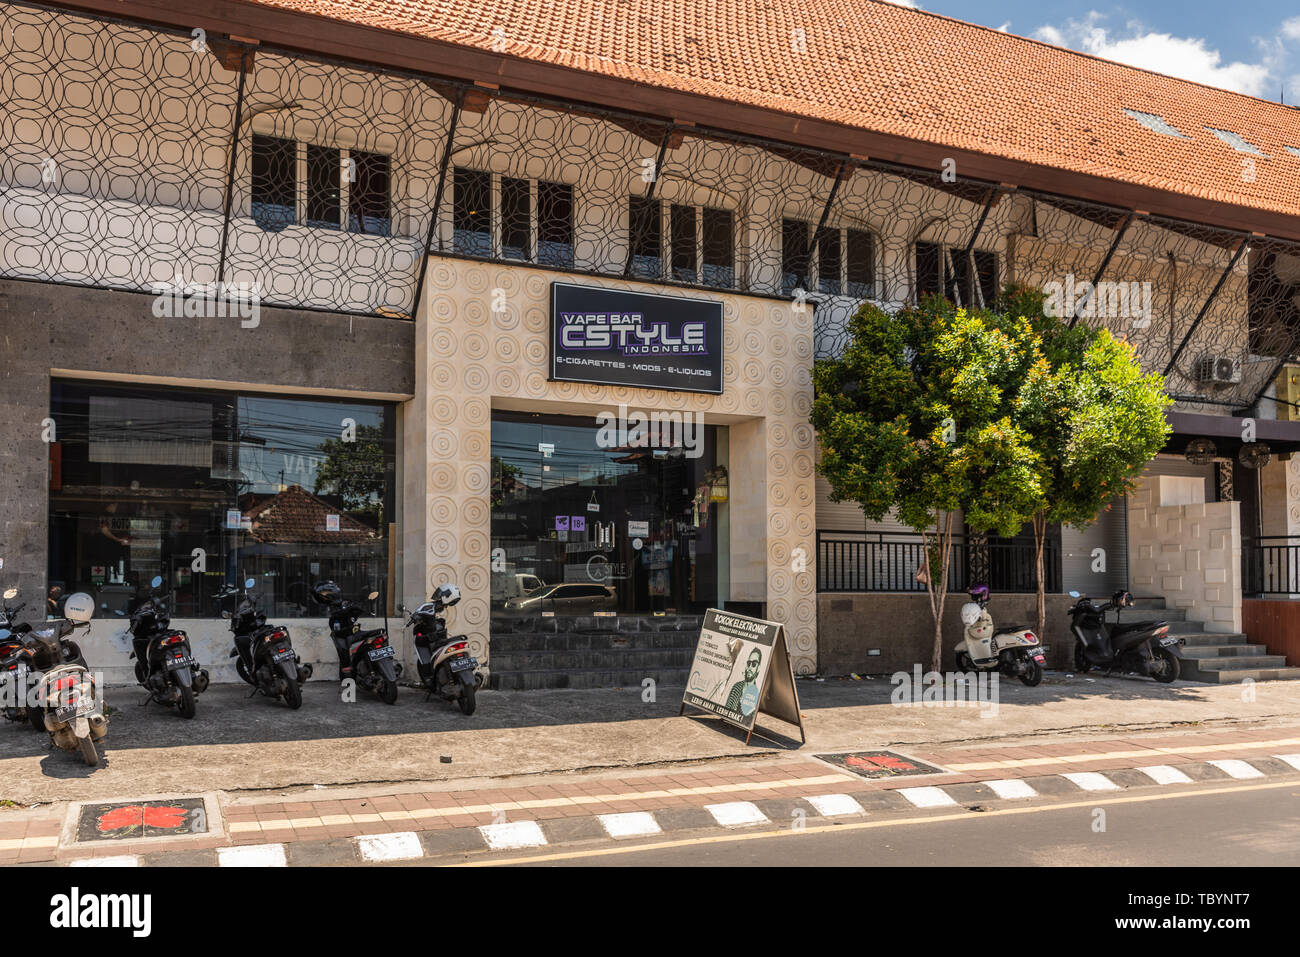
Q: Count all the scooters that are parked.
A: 8